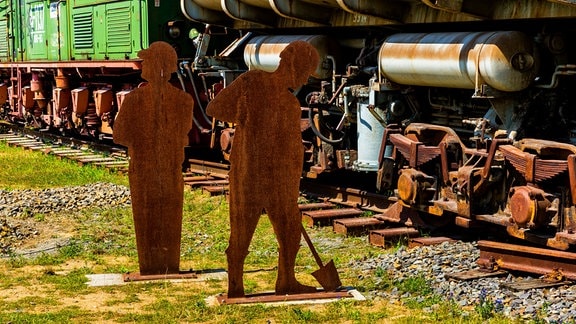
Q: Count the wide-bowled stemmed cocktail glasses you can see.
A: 0